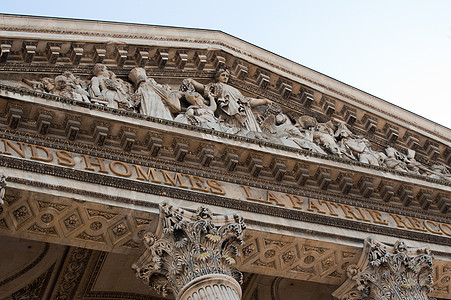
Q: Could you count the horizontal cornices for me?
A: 1